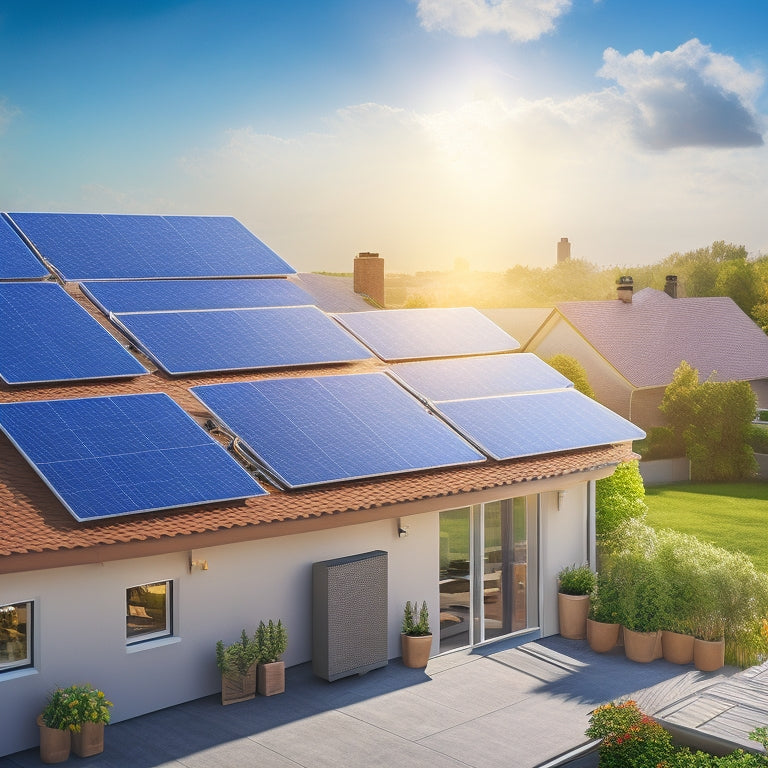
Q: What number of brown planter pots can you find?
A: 10